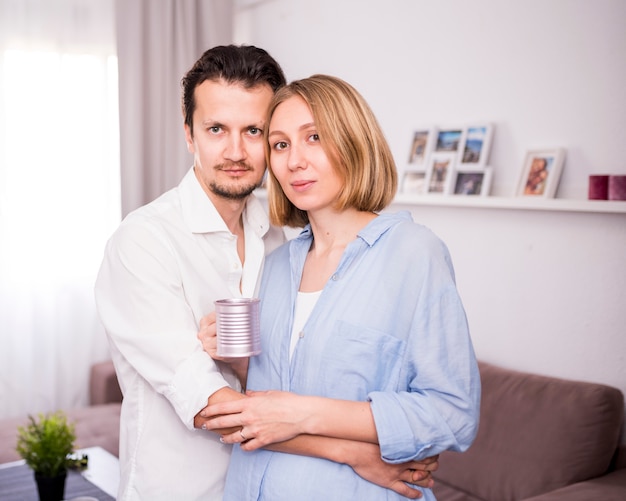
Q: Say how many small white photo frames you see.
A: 7